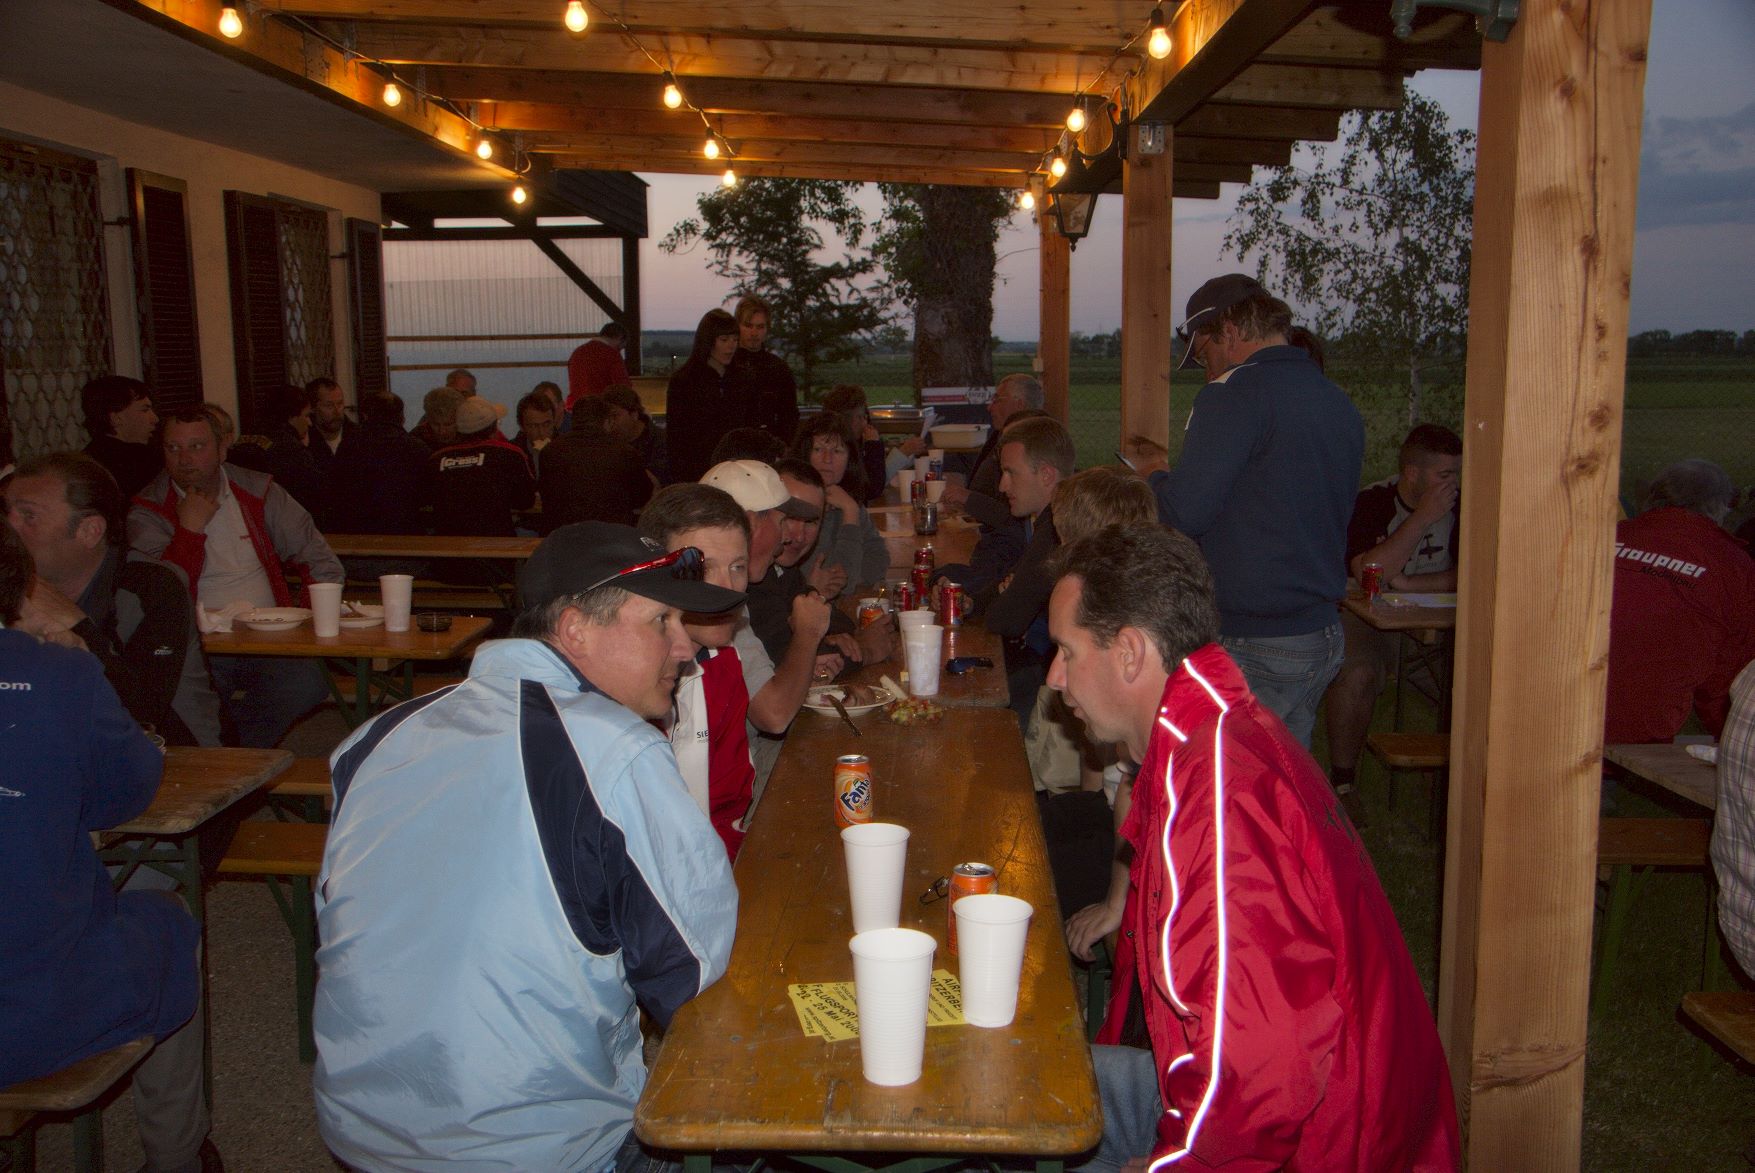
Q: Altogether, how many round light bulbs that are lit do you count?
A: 12